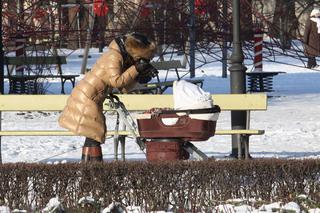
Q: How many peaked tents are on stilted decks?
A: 0